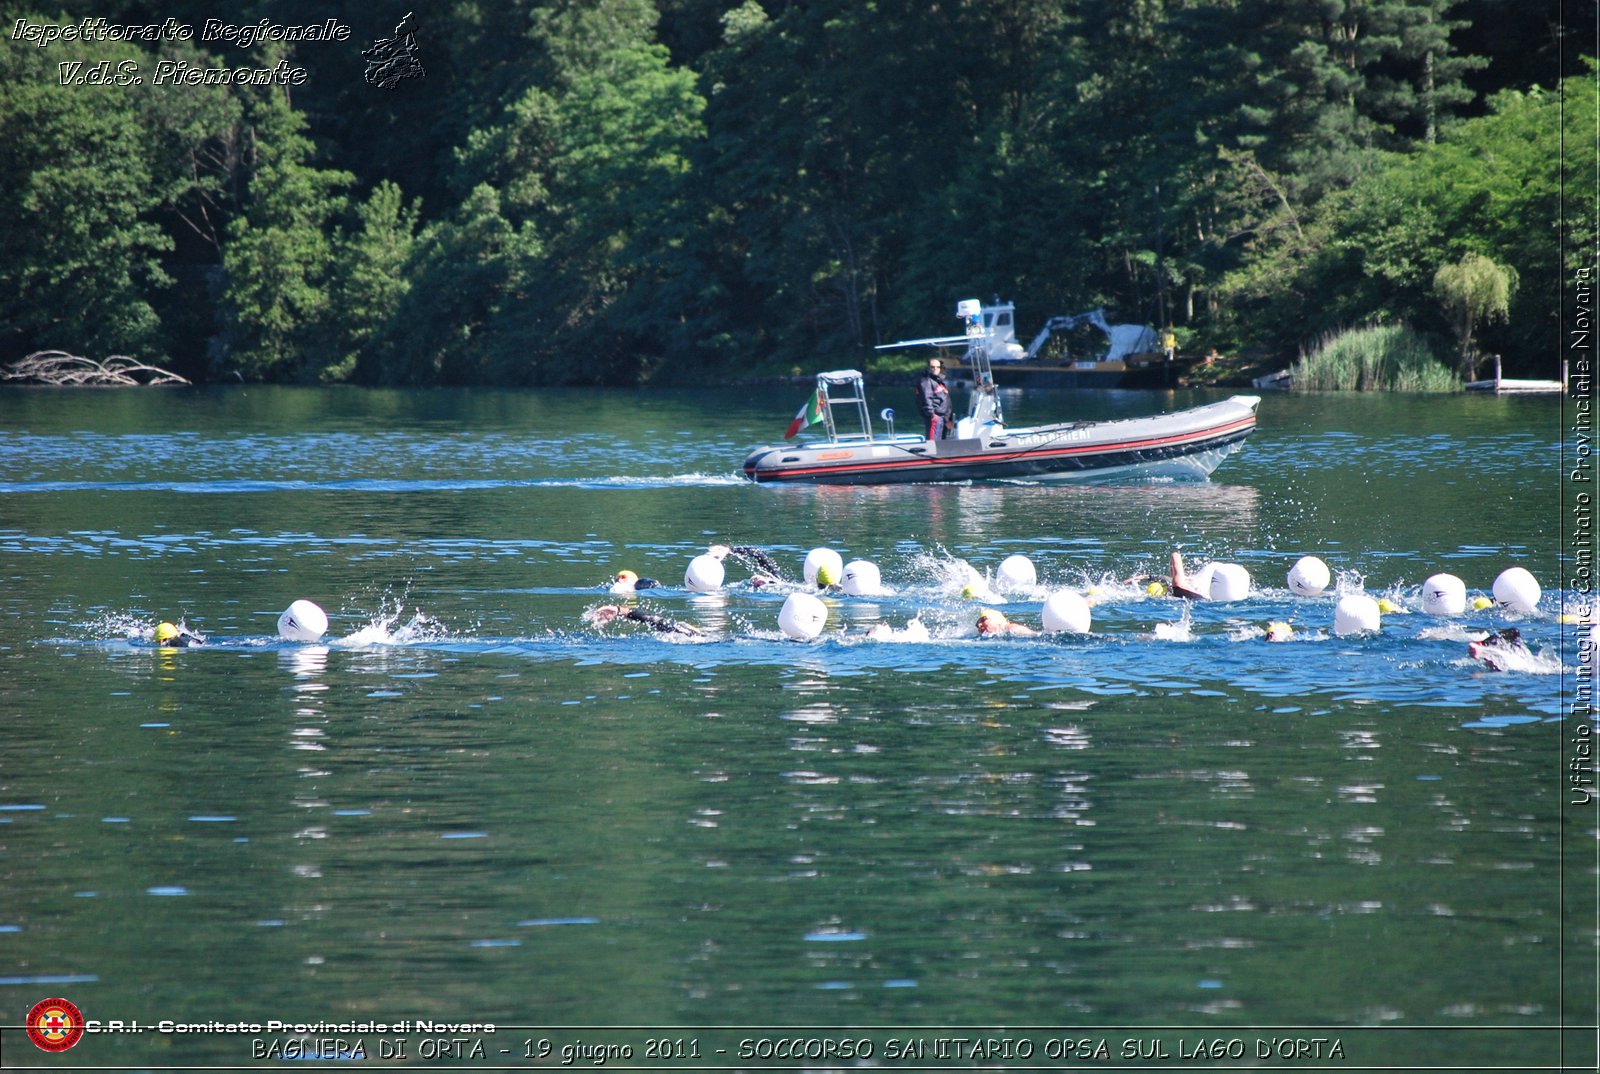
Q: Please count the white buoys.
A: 12